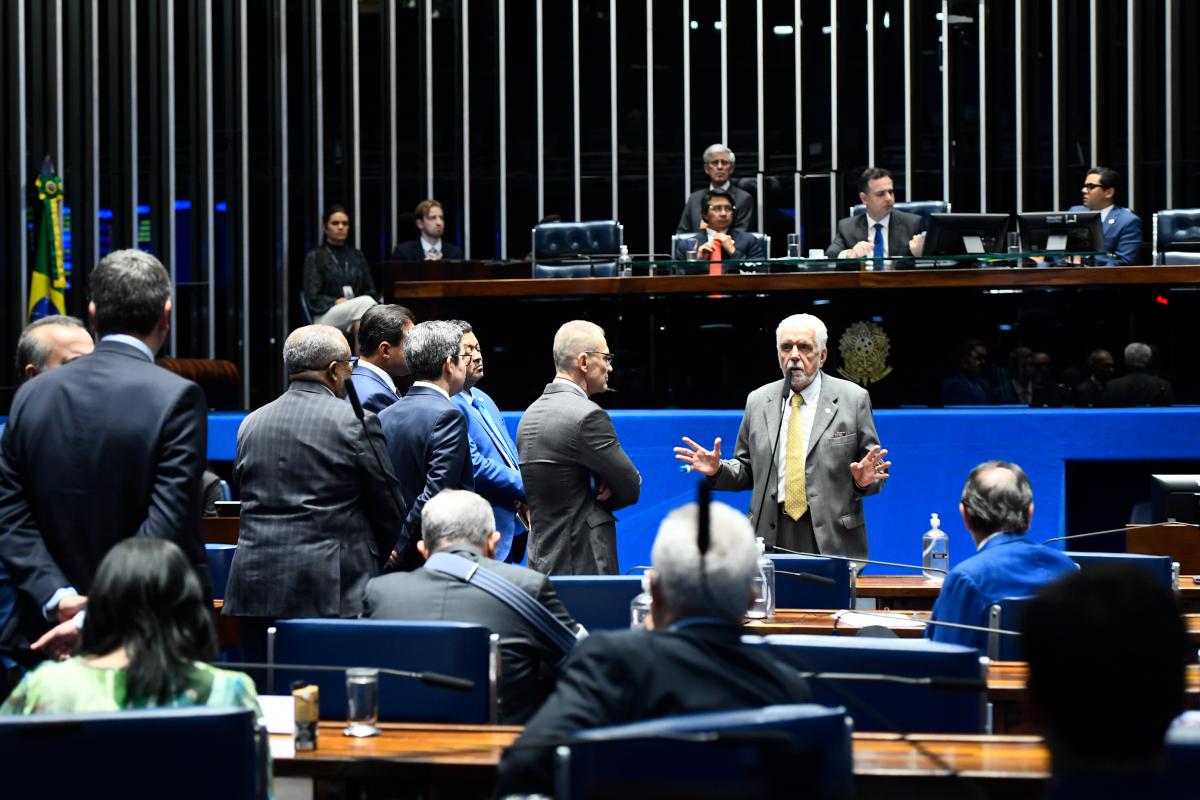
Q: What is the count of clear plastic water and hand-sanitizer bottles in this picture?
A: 4